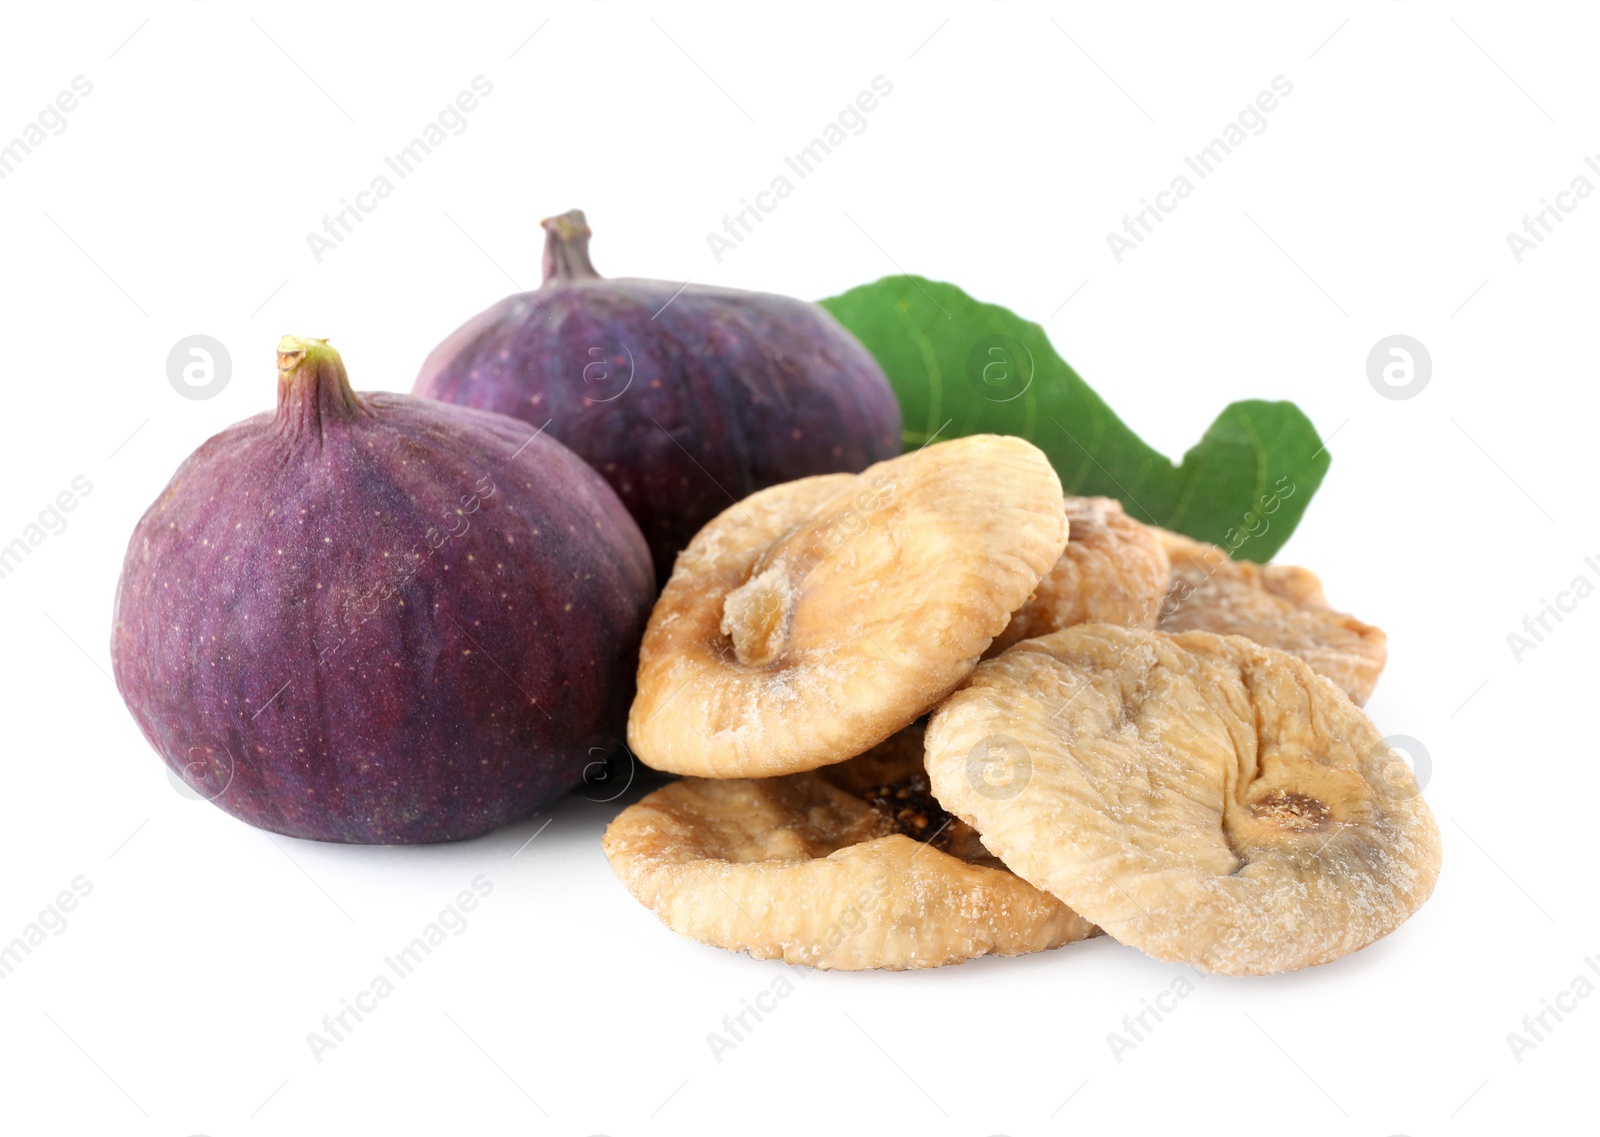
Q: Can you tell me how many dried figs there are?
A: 5